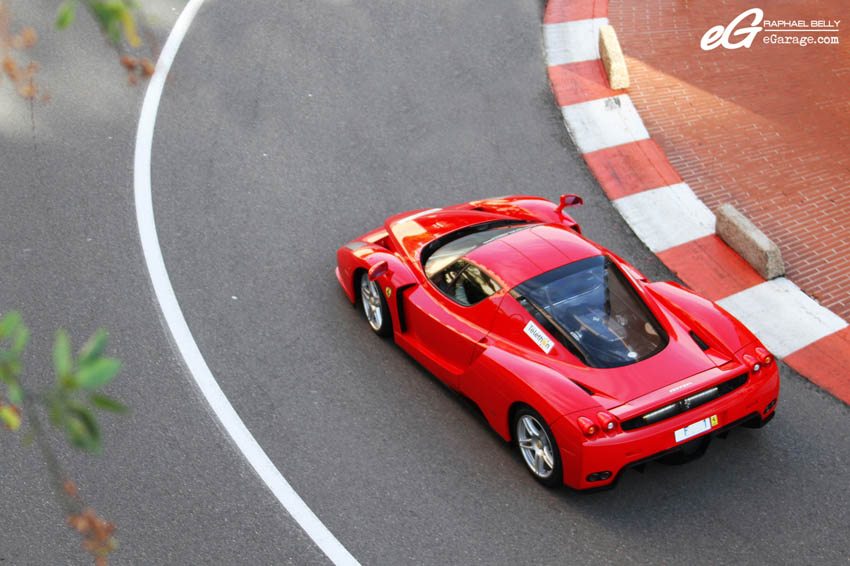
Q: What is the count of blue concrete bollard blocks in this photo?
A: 0